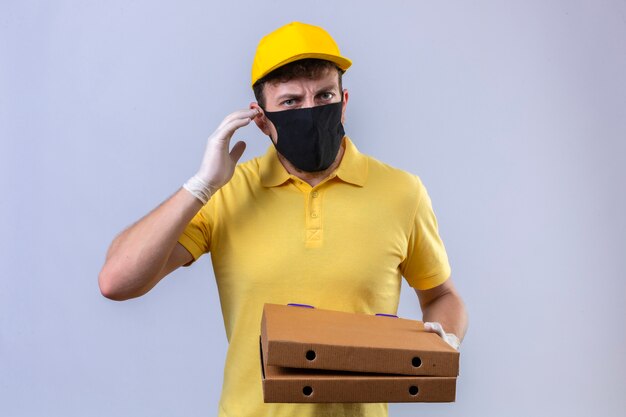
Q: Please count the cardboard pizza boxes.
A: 2